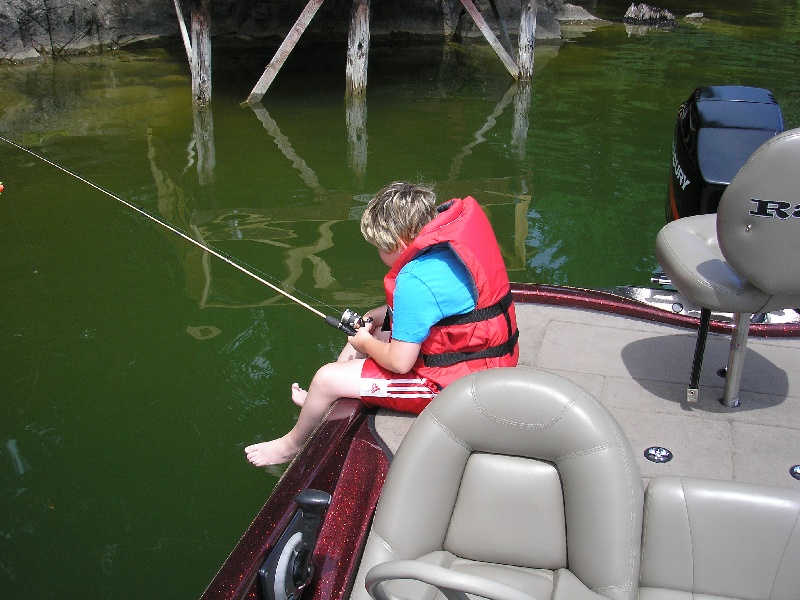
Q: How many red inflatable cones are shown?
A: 0